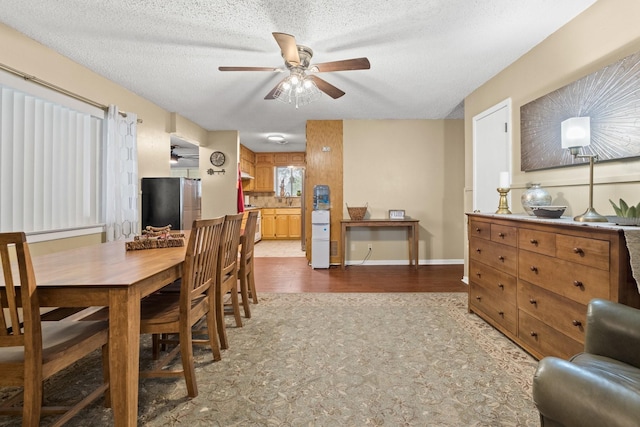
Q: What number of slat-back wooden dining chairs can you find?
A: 4